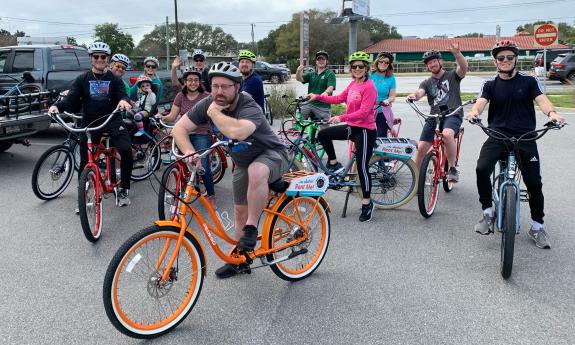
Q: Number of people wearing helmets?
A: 13